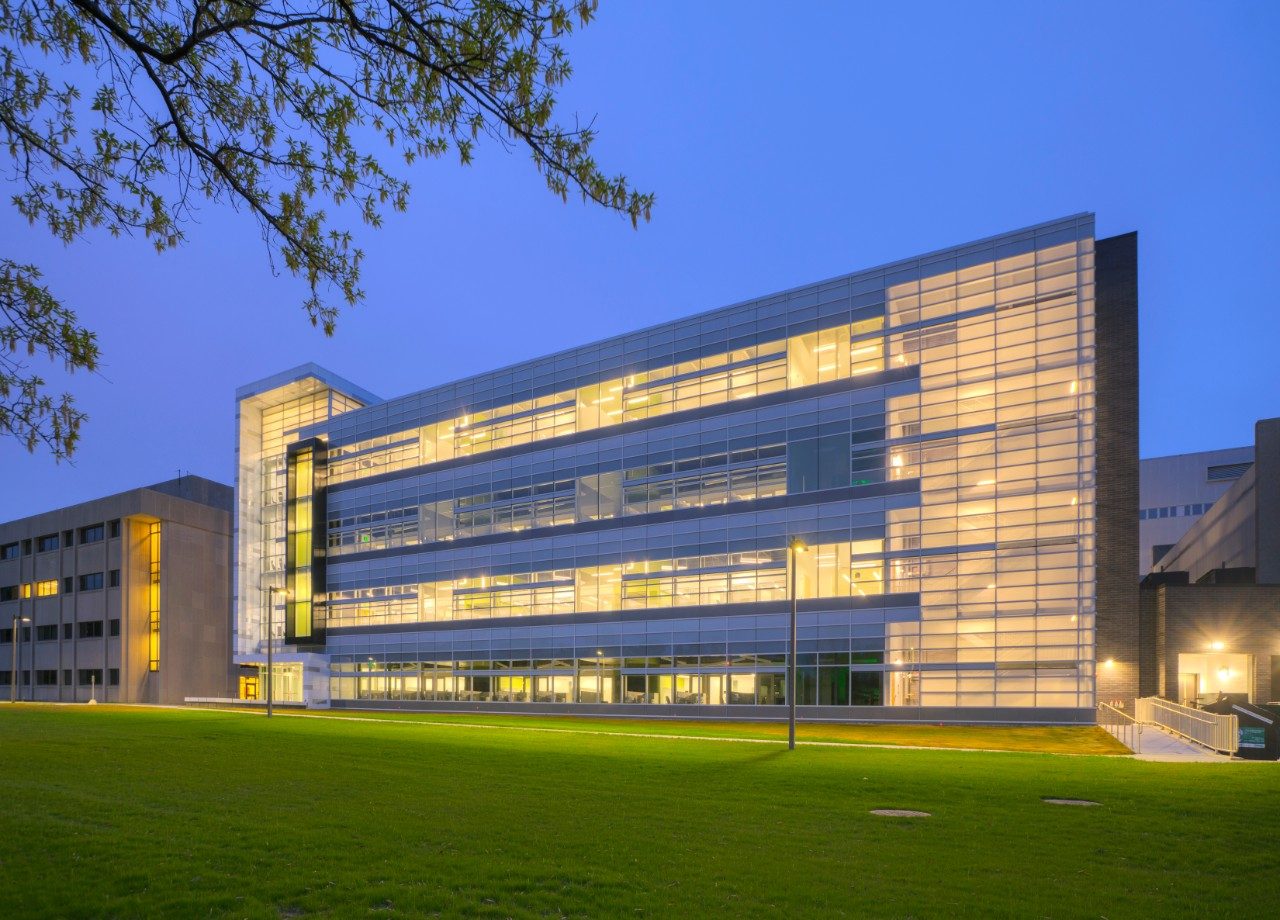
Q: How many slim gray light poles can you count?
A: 3